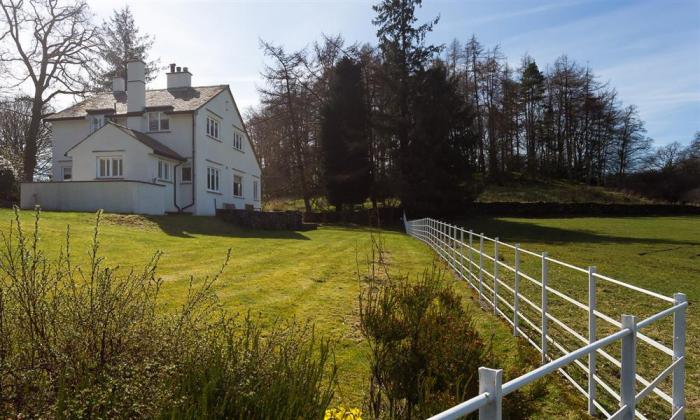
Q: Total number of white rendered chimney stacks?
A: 3